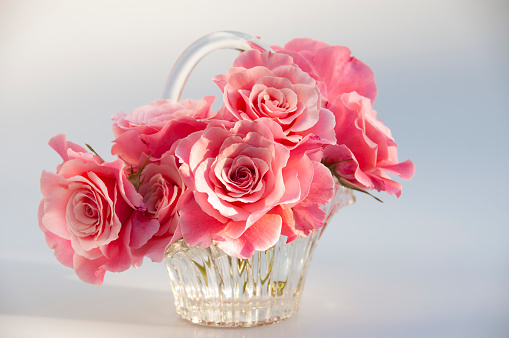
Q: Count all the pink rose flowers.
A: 7